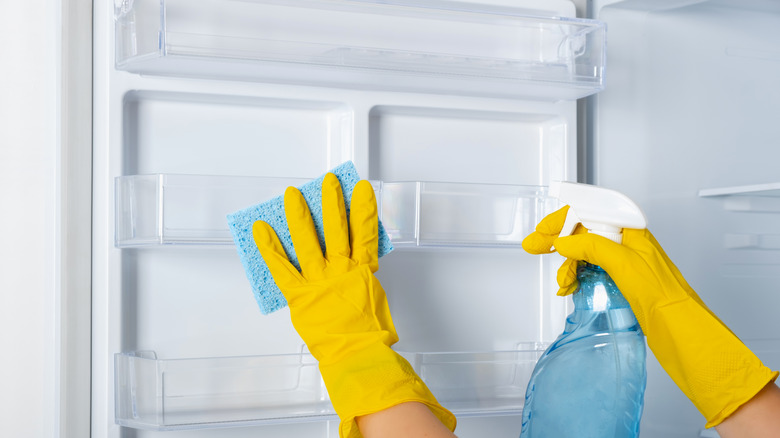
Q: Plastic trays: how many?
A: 5